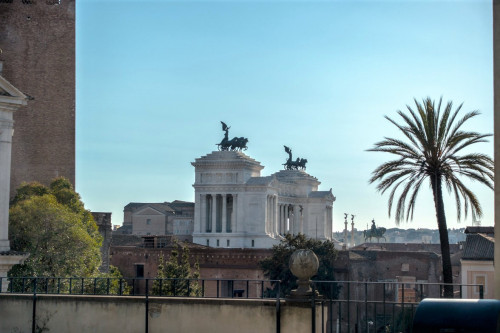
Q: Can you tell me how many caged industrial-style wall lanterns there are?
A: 0